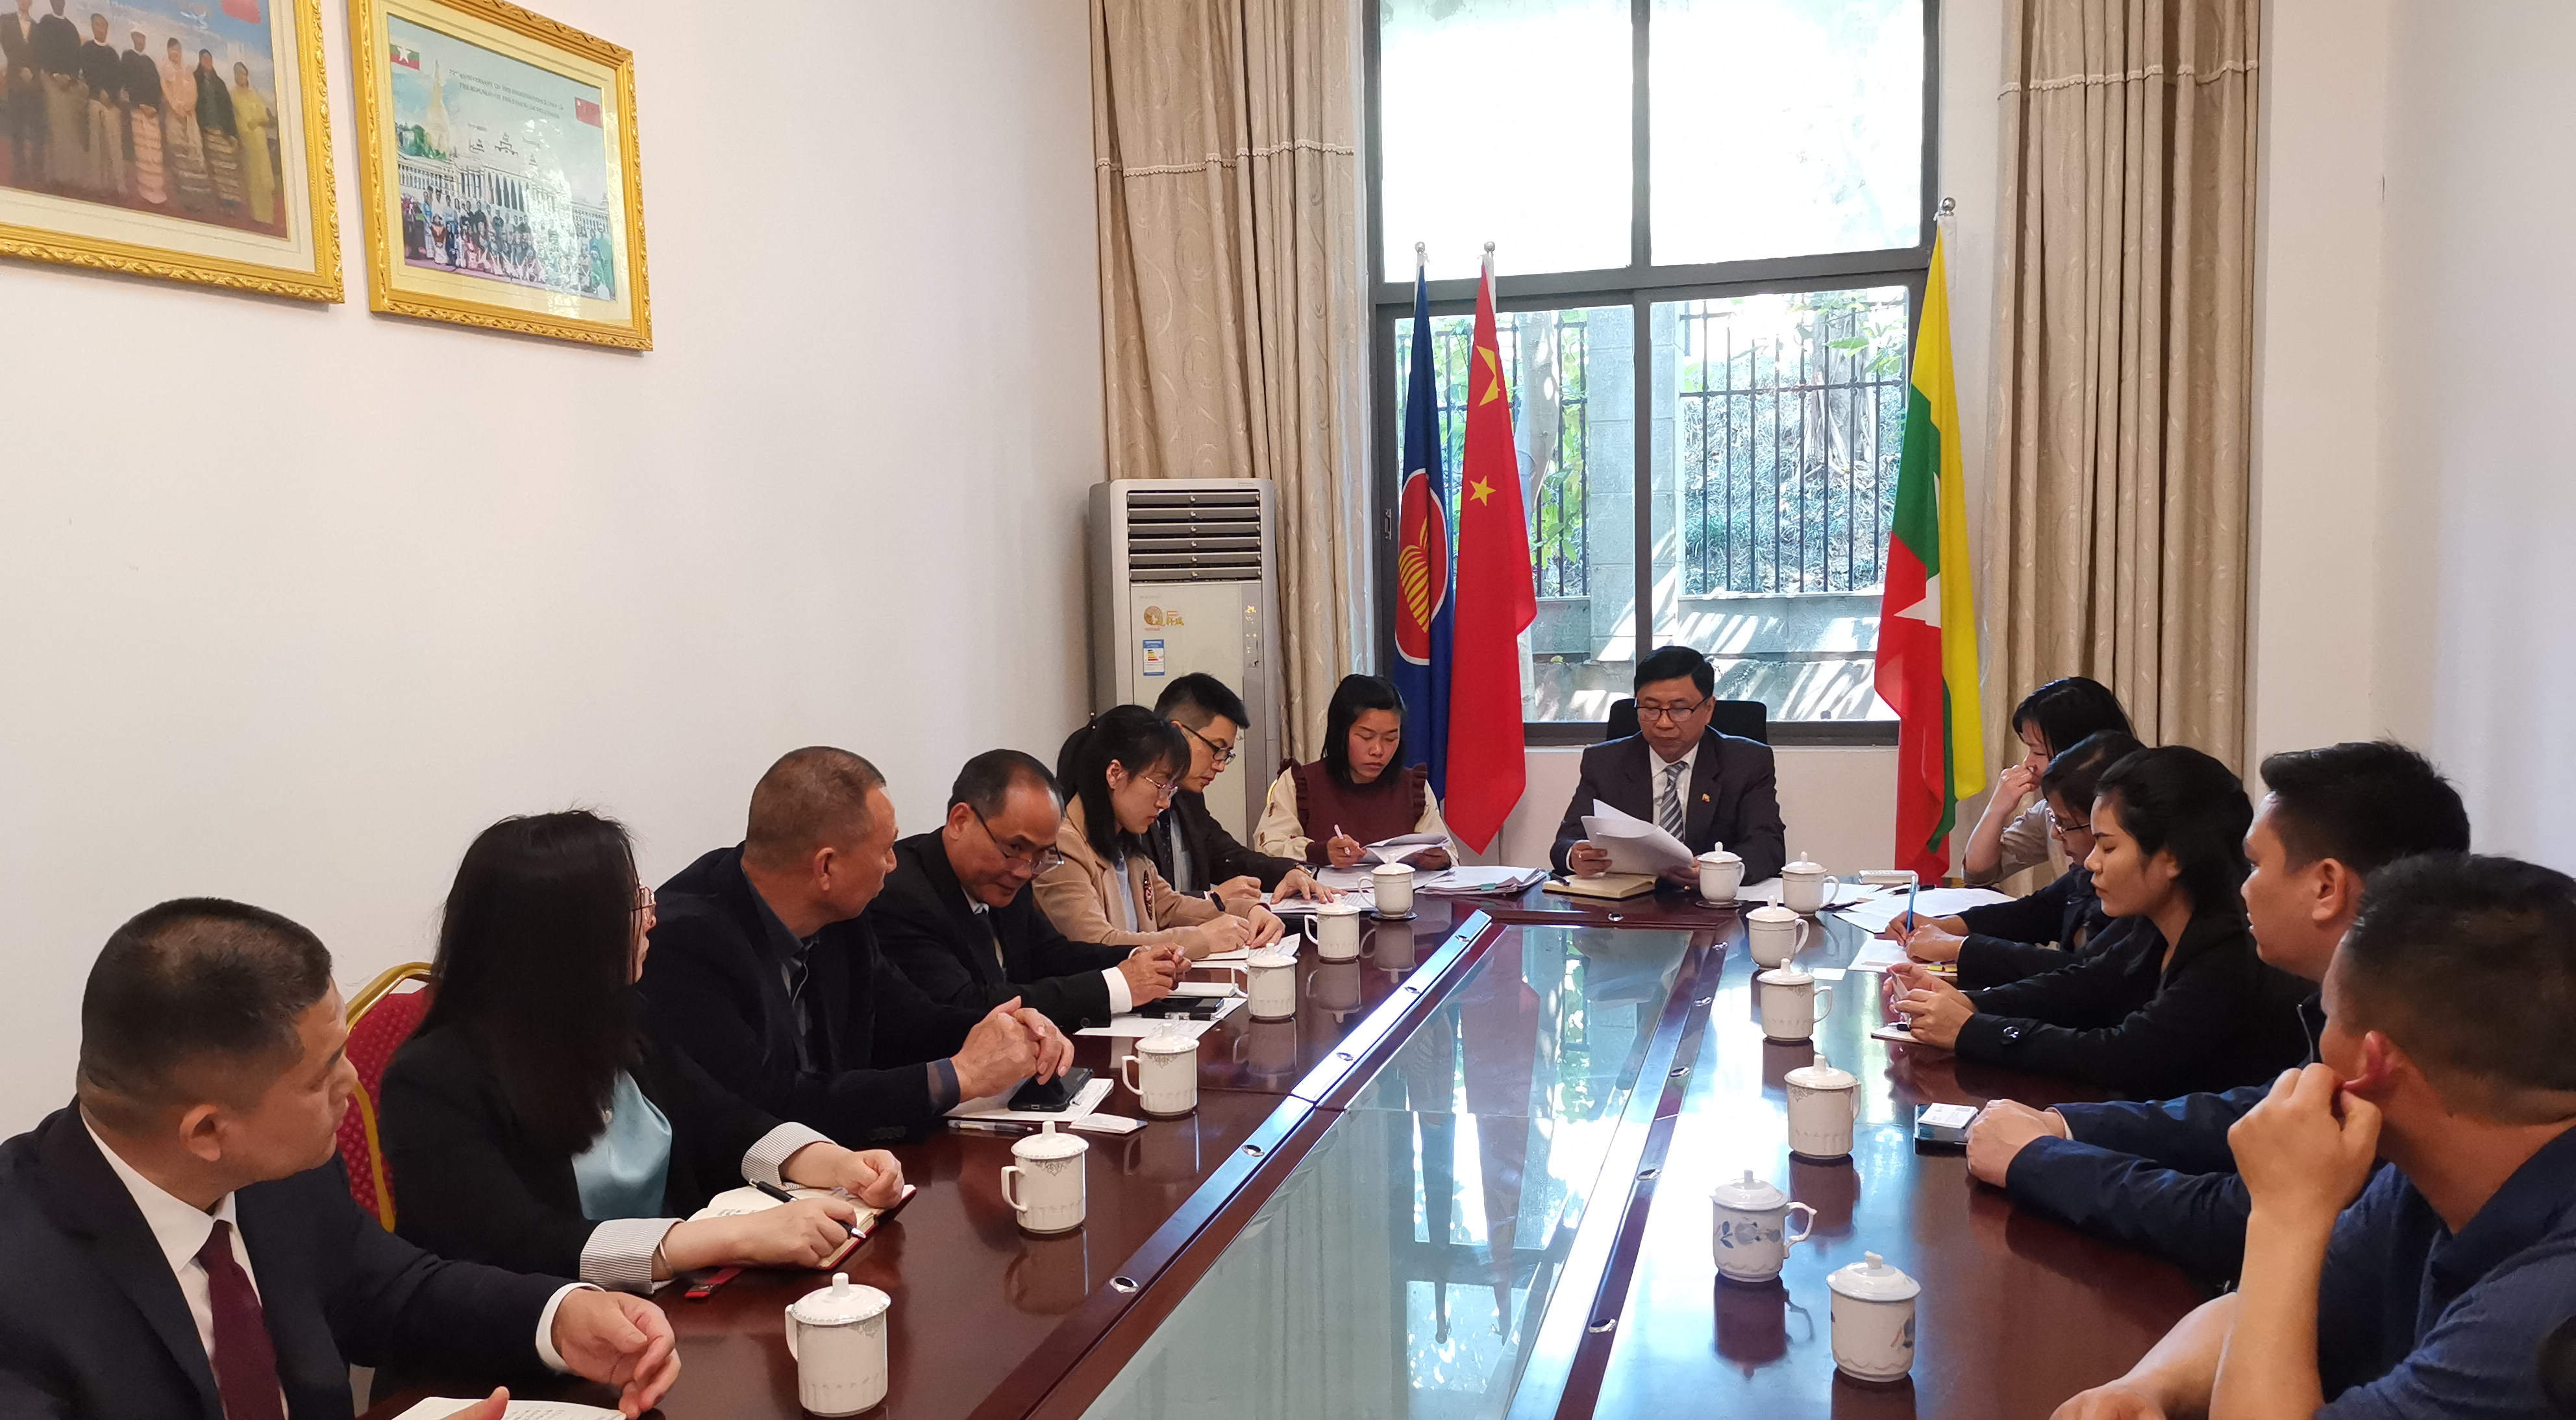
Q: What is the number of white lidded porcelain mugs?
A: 13